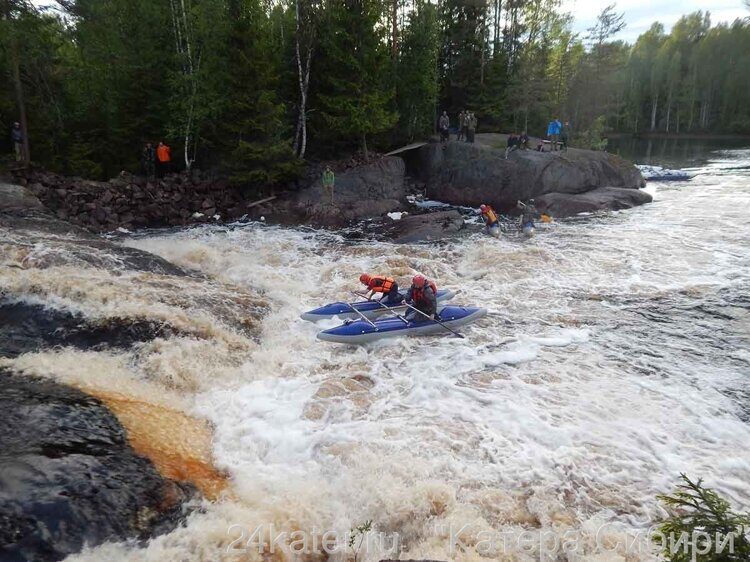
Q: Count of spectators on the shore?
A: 12